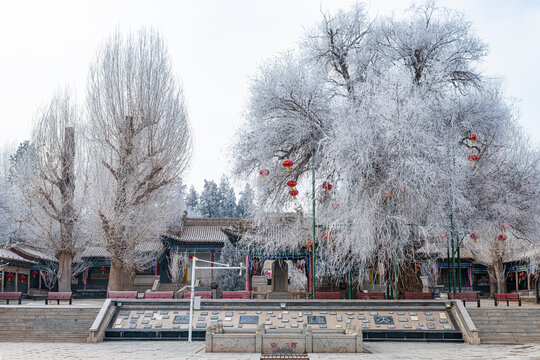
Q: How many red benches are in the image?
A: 11